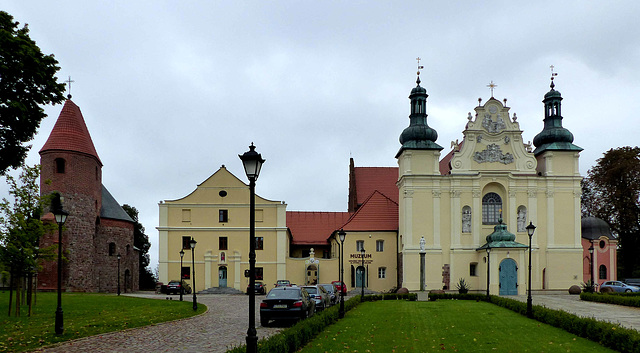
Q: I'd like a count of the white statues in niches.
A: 2